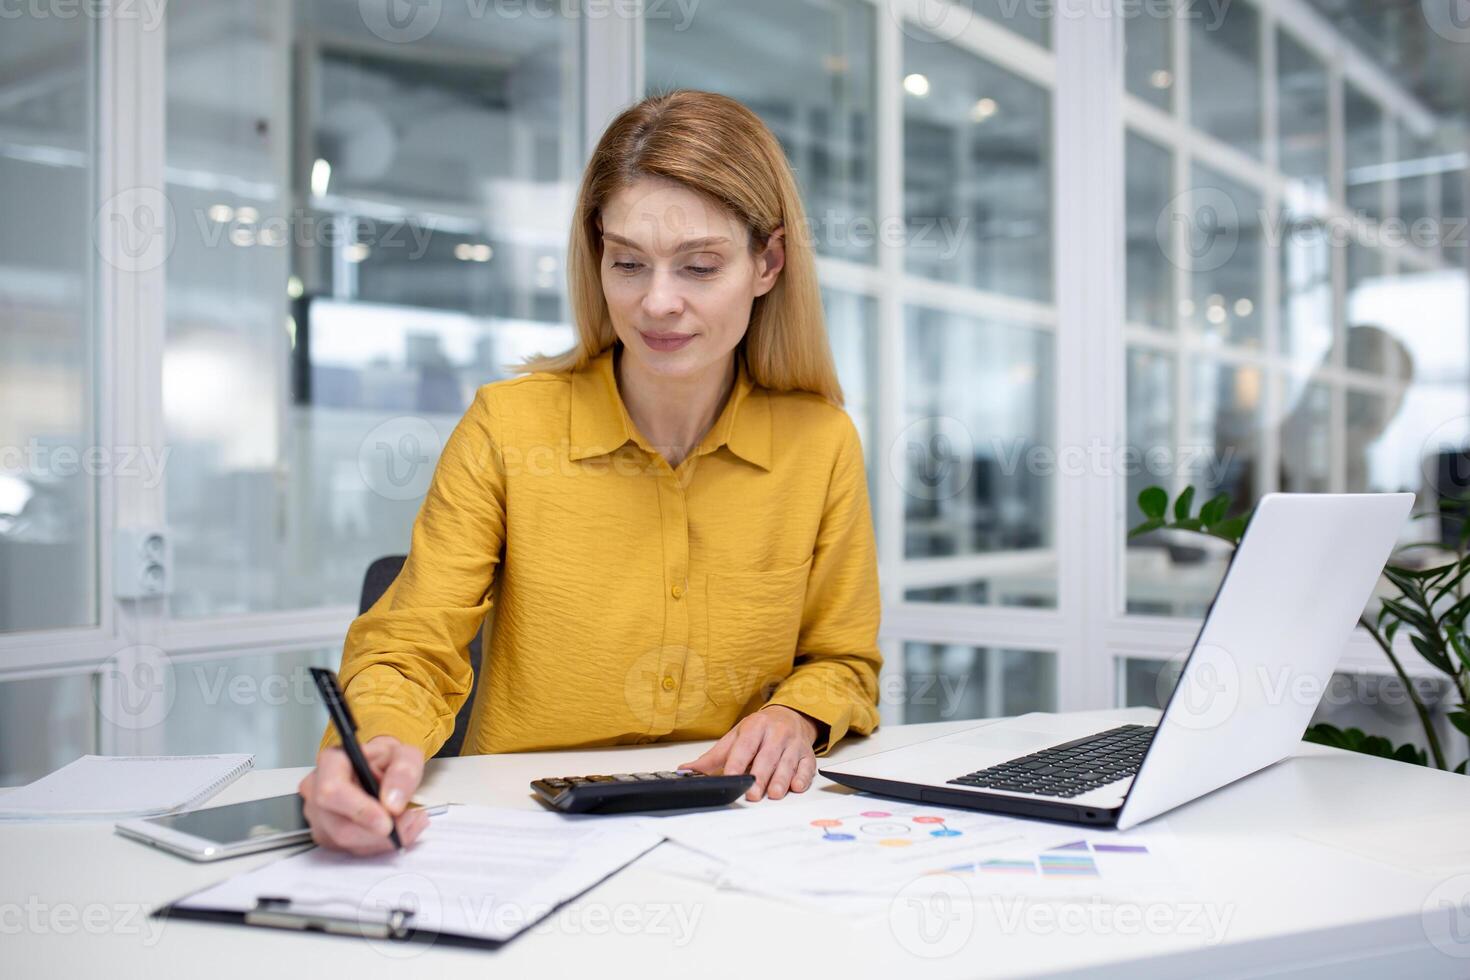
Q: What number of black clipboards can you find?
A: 1